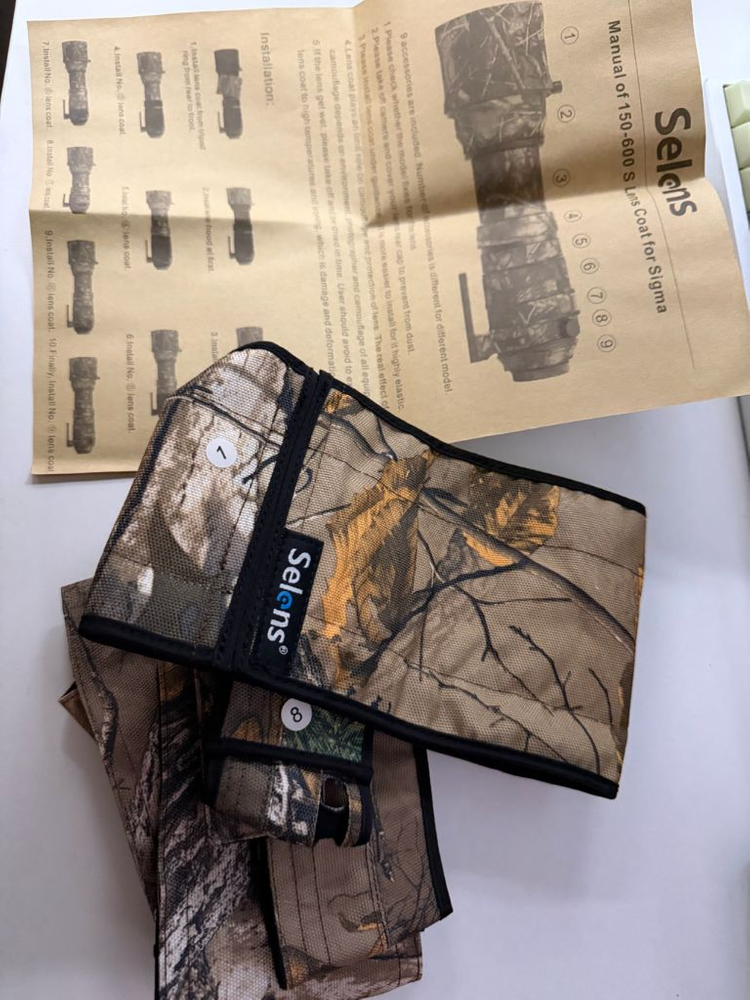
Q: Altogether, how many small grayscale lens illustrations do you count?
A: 10